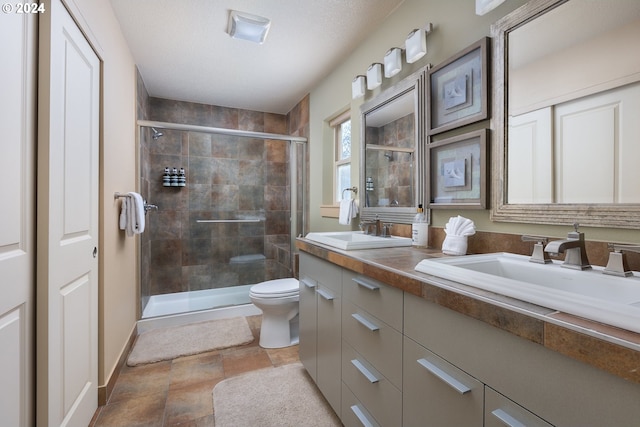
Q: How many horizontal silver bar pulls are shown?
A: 8